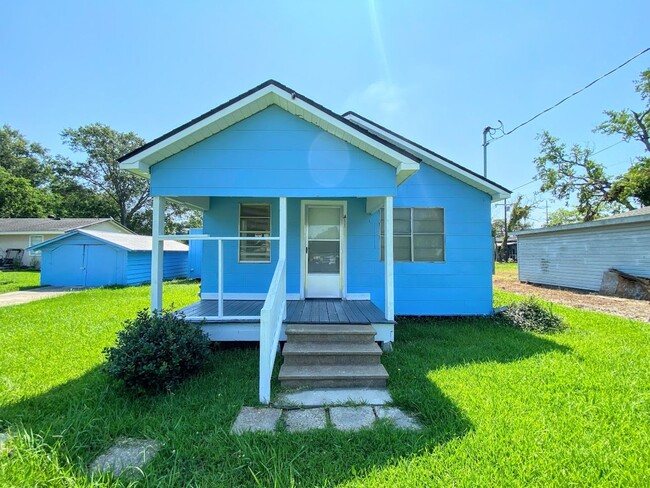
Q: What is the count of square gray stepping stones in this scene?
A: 5